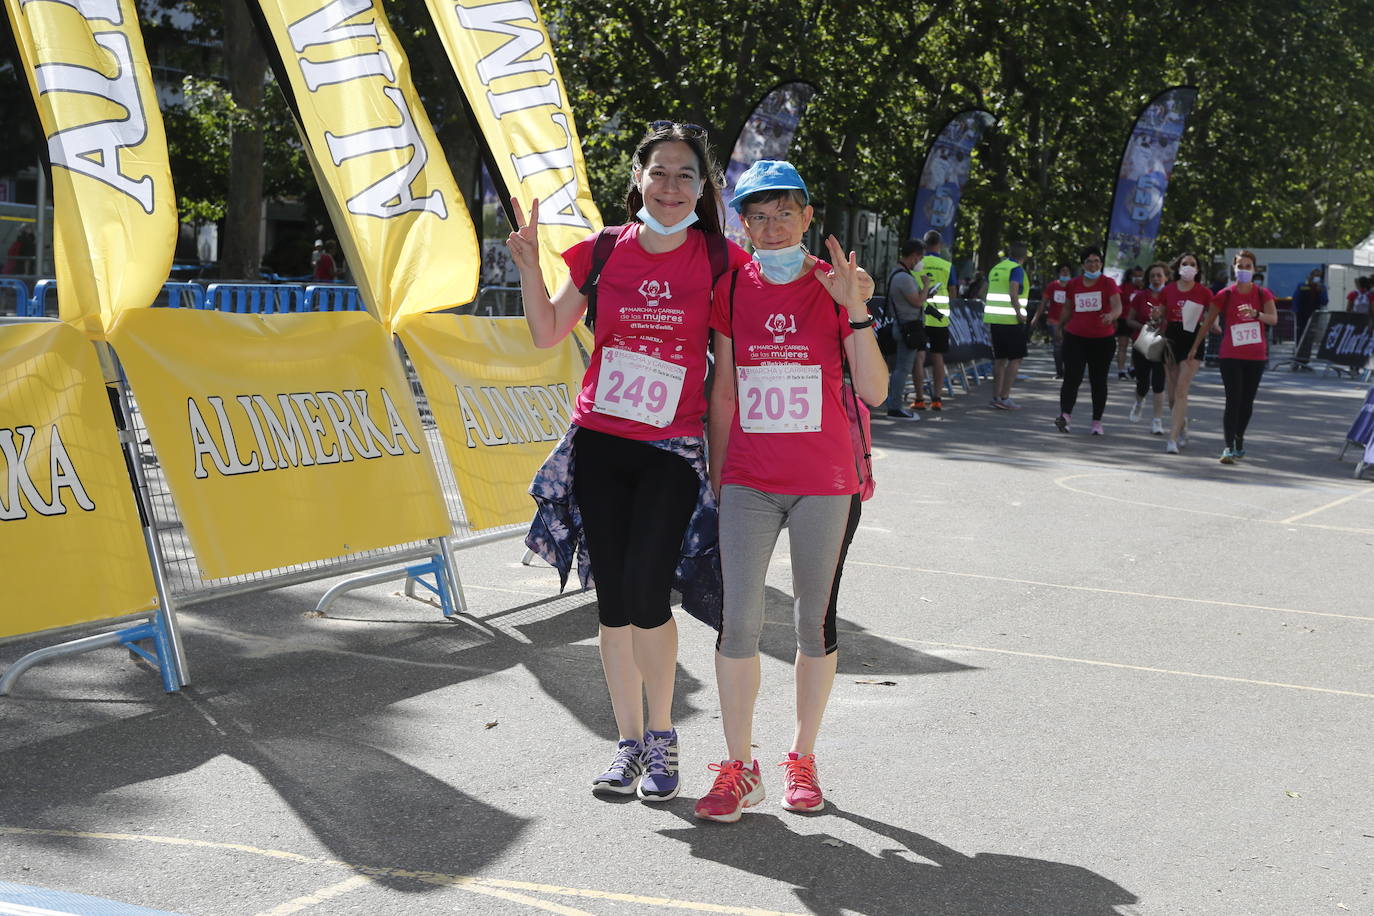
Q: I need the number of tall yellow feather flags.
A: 3